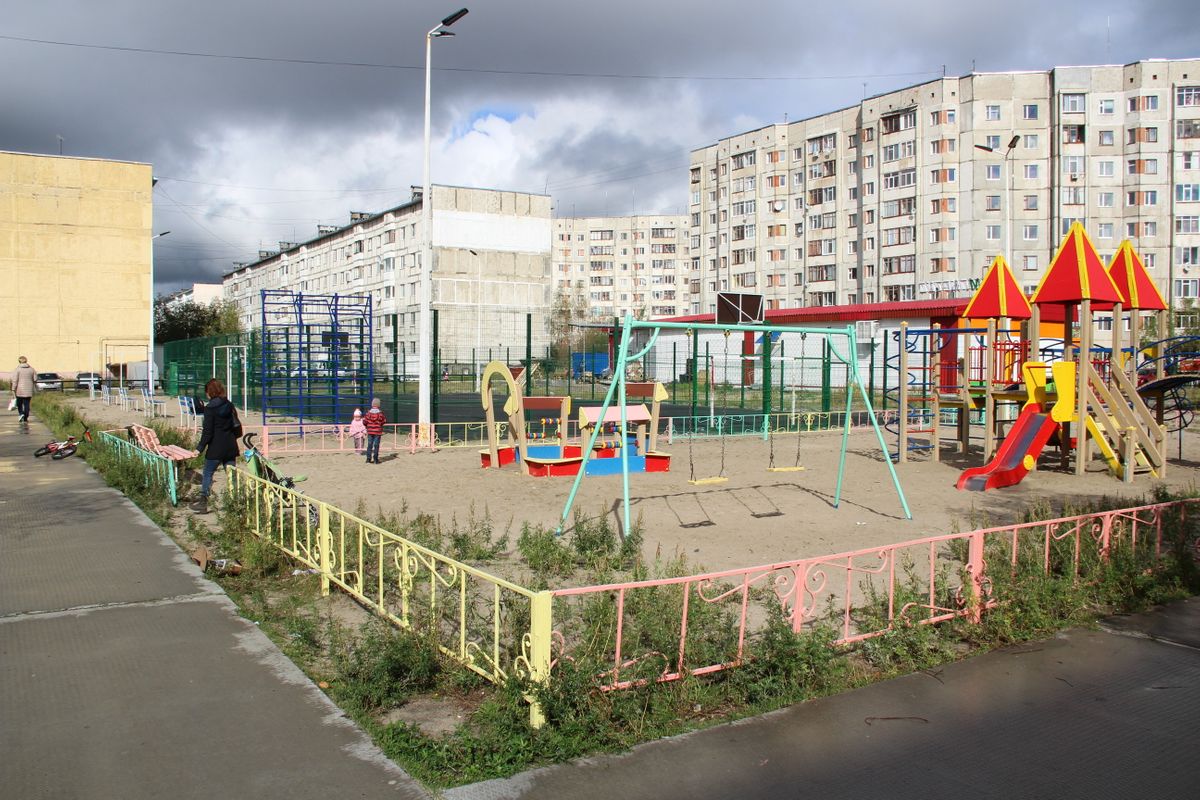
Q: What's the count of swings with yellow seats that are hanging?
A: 2